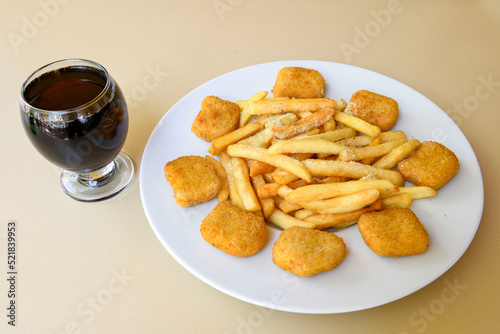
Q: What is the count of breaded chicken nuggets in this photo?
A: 8